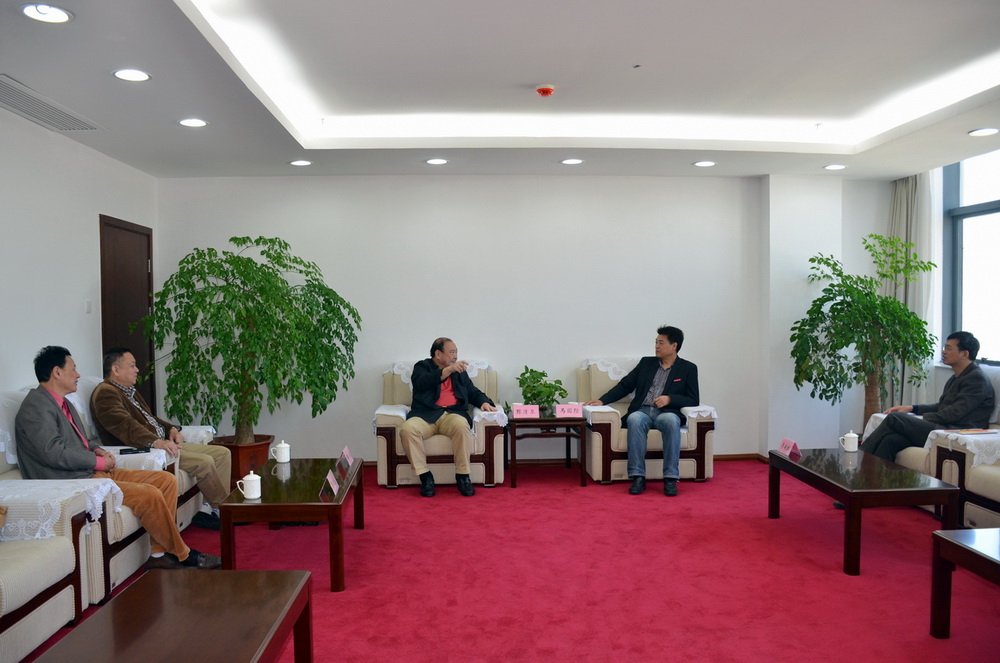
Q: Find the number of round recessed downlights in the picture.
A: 9